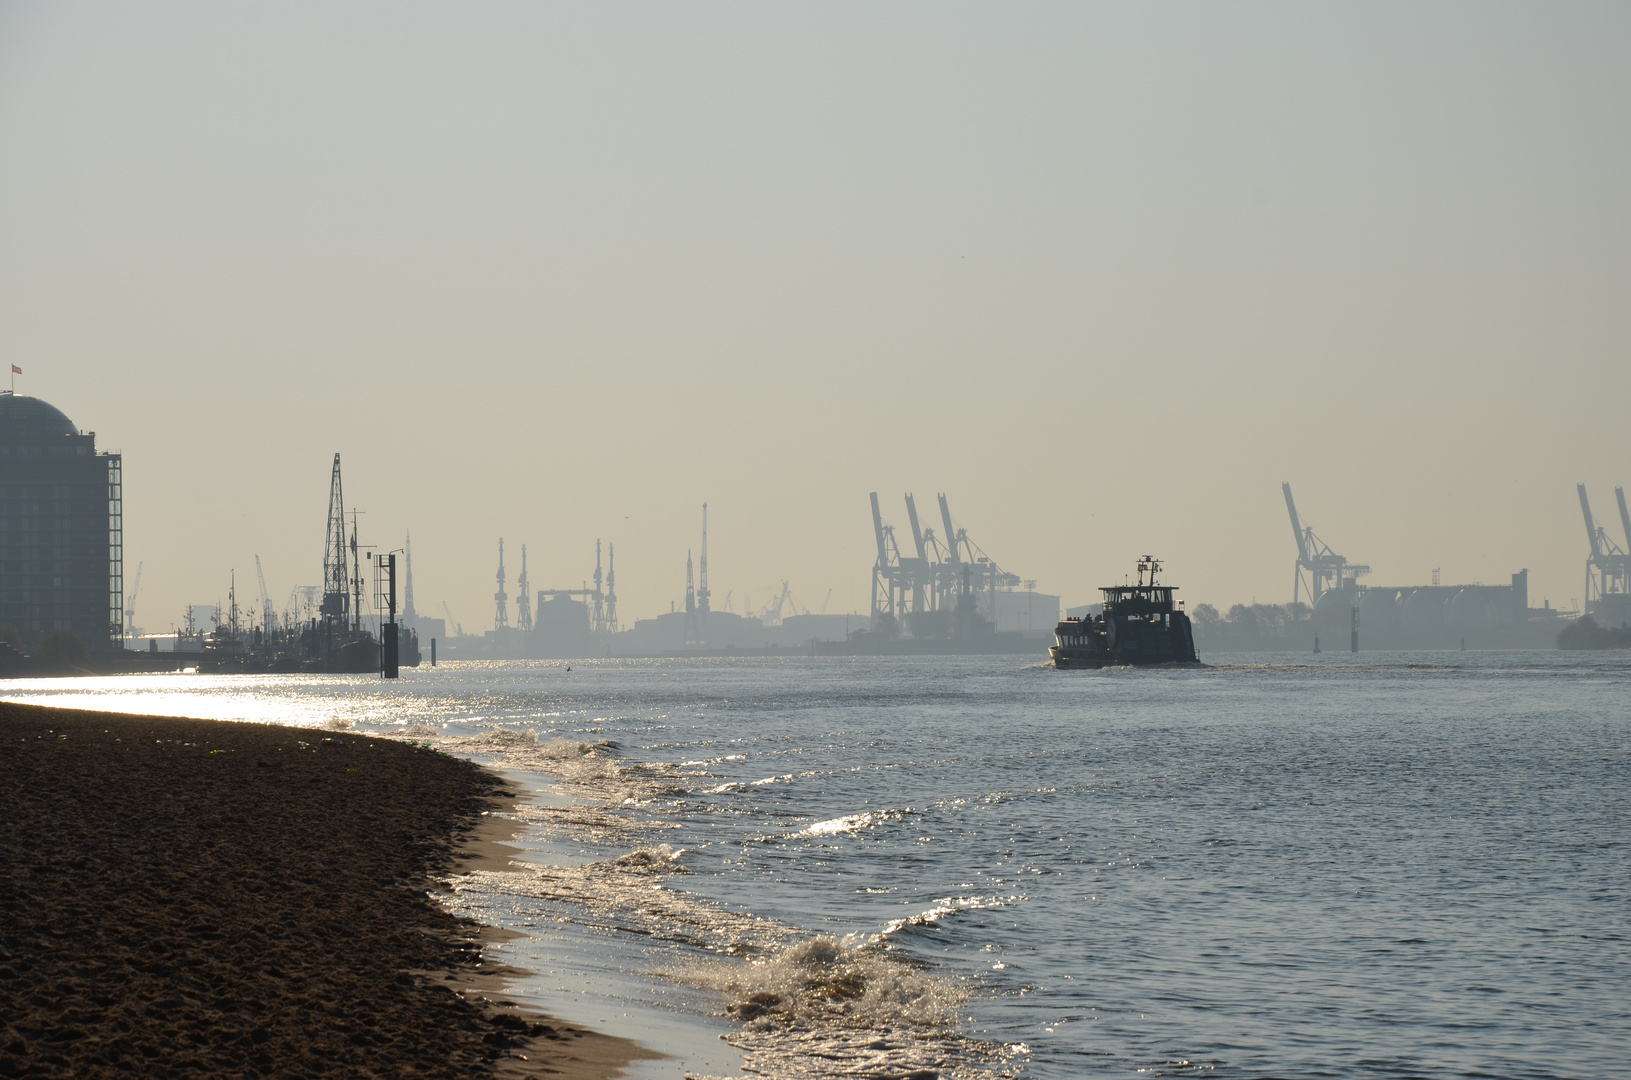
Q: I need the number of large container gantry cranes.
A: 6